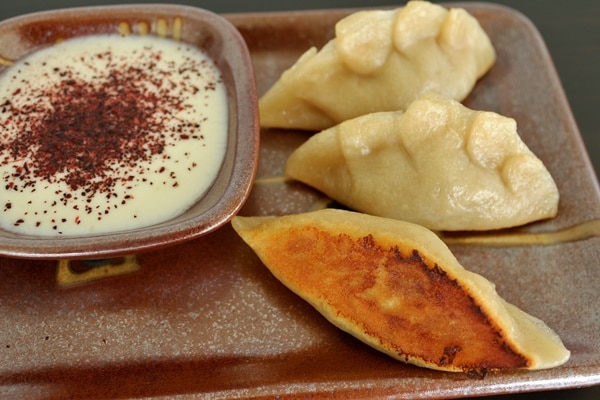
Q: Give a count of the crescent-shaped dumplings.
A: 3